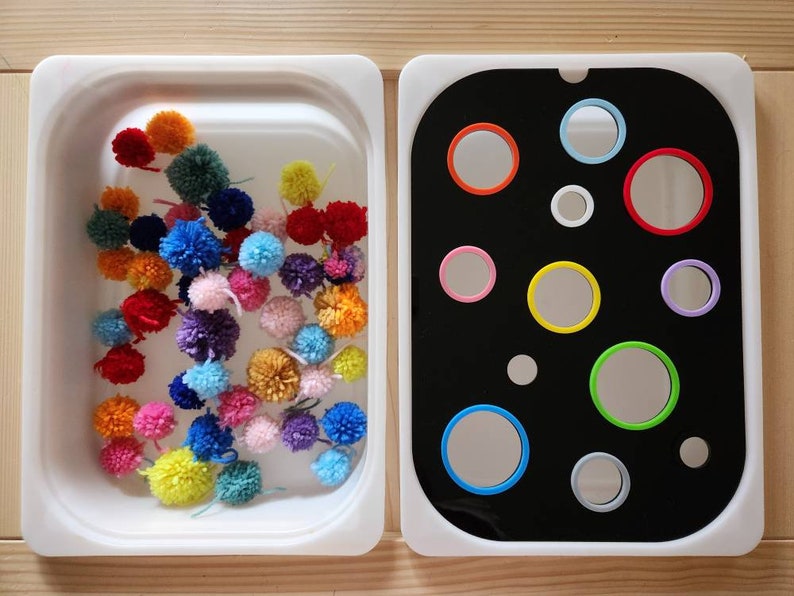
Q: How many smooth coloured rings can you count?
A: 10